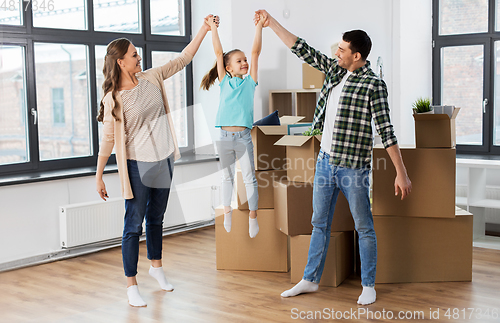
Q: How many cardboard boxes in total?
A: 10